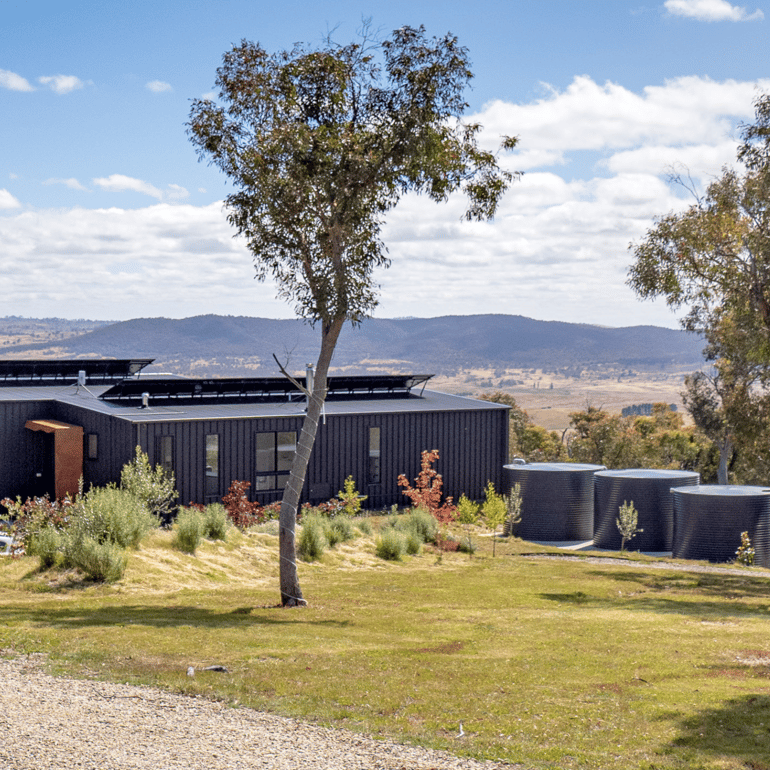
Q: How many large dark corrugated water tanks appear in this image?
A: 3